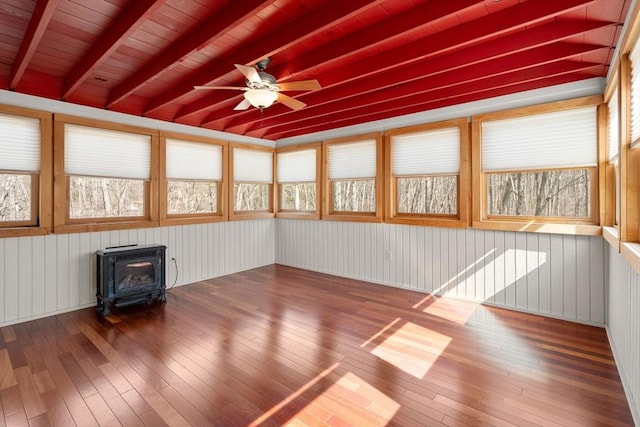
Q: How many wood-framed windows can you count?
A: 10